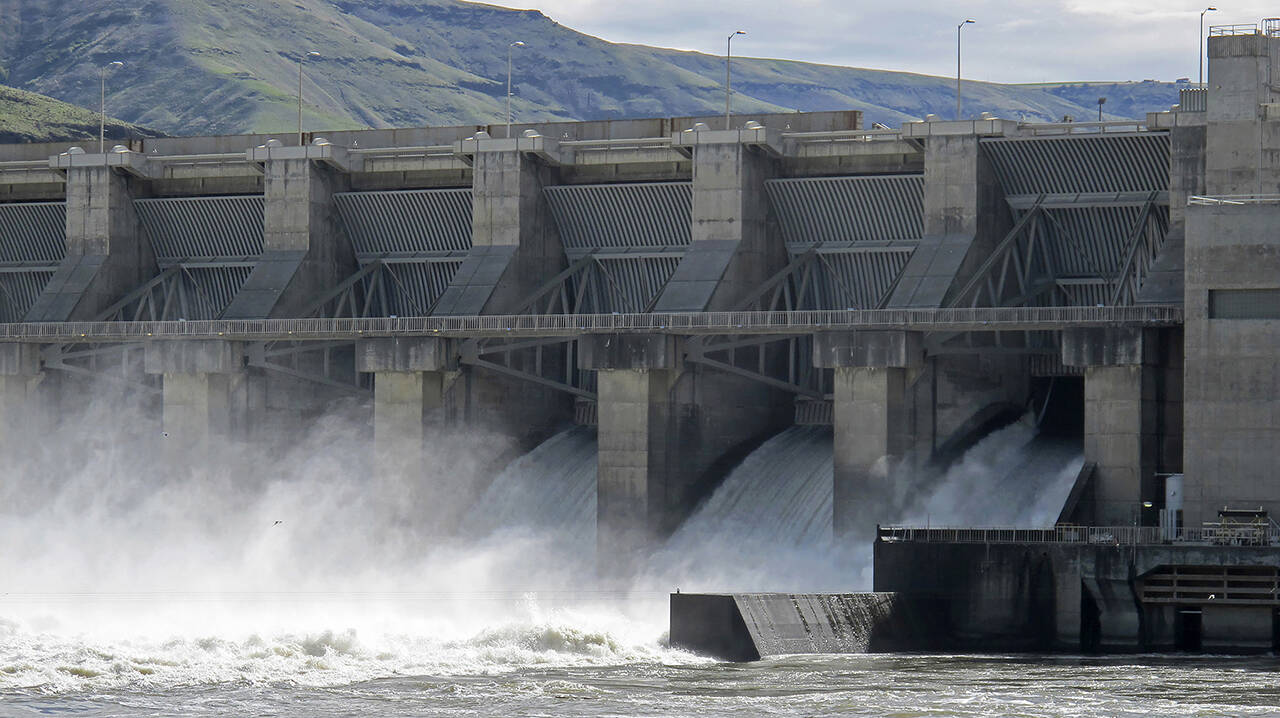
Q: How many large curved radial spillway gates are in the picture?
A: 6